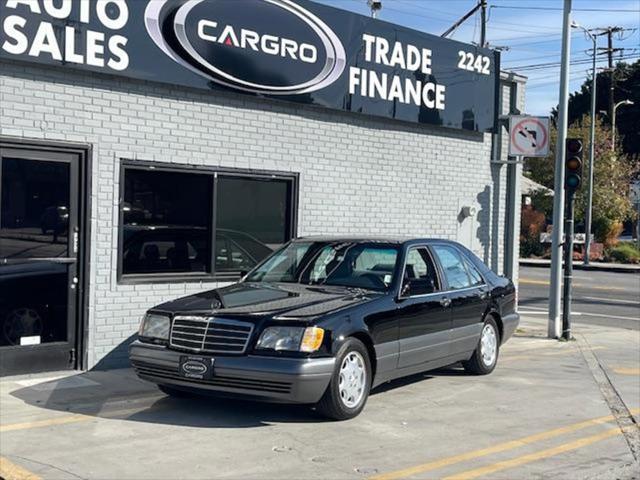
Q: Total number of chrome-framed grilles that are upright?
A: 1